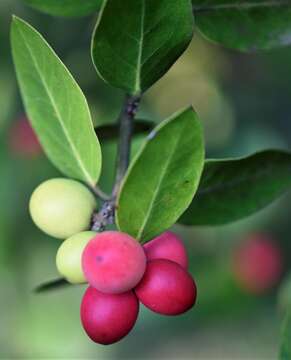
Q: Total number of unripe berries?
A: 2